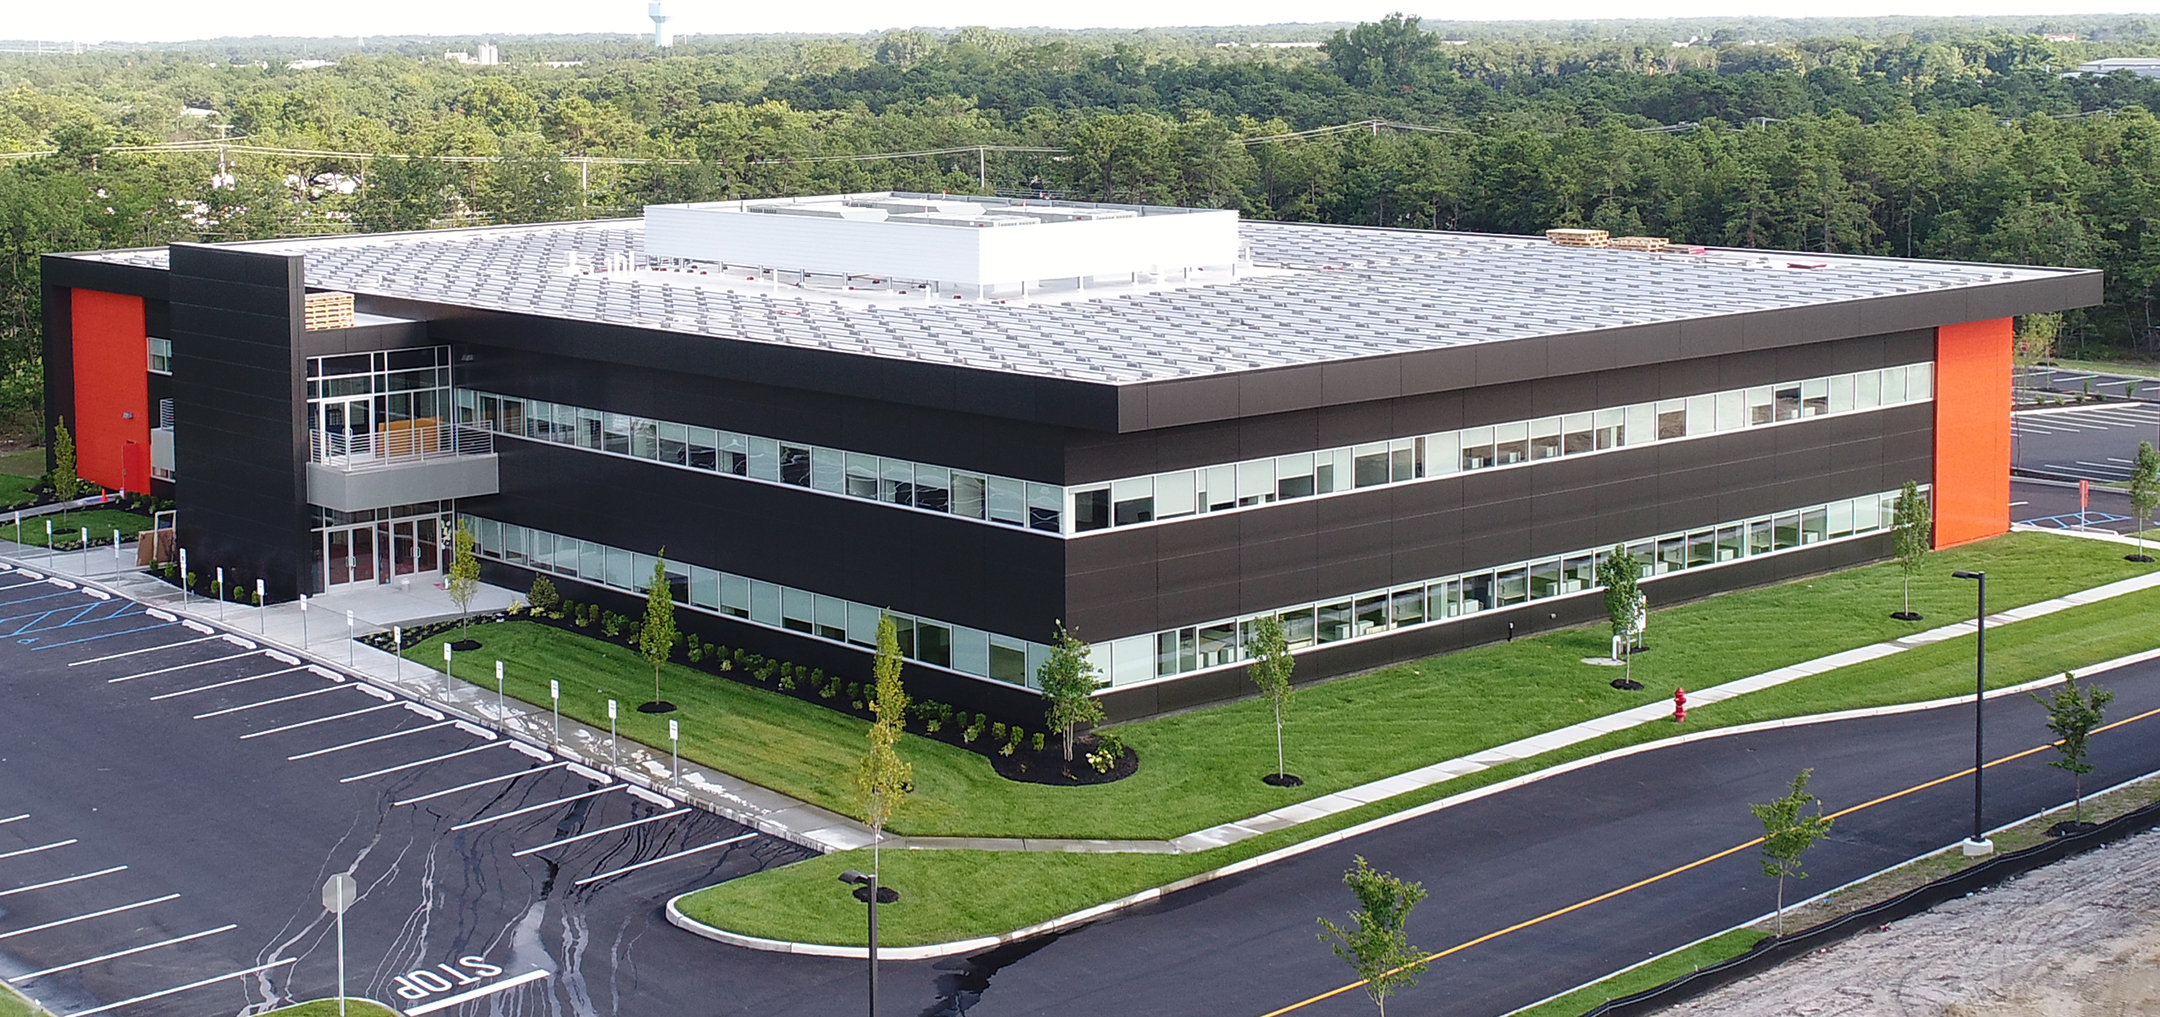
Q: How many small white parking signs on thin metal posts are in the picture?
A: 15